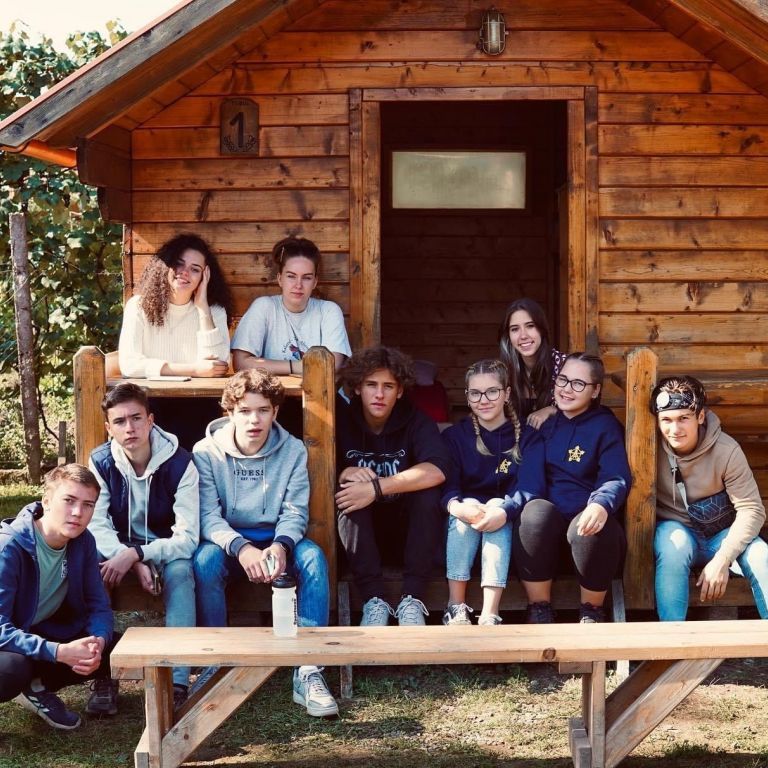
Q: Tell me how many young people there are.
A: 10